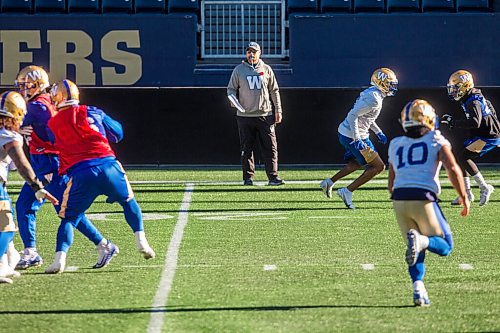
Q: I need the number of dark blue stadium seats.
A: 12